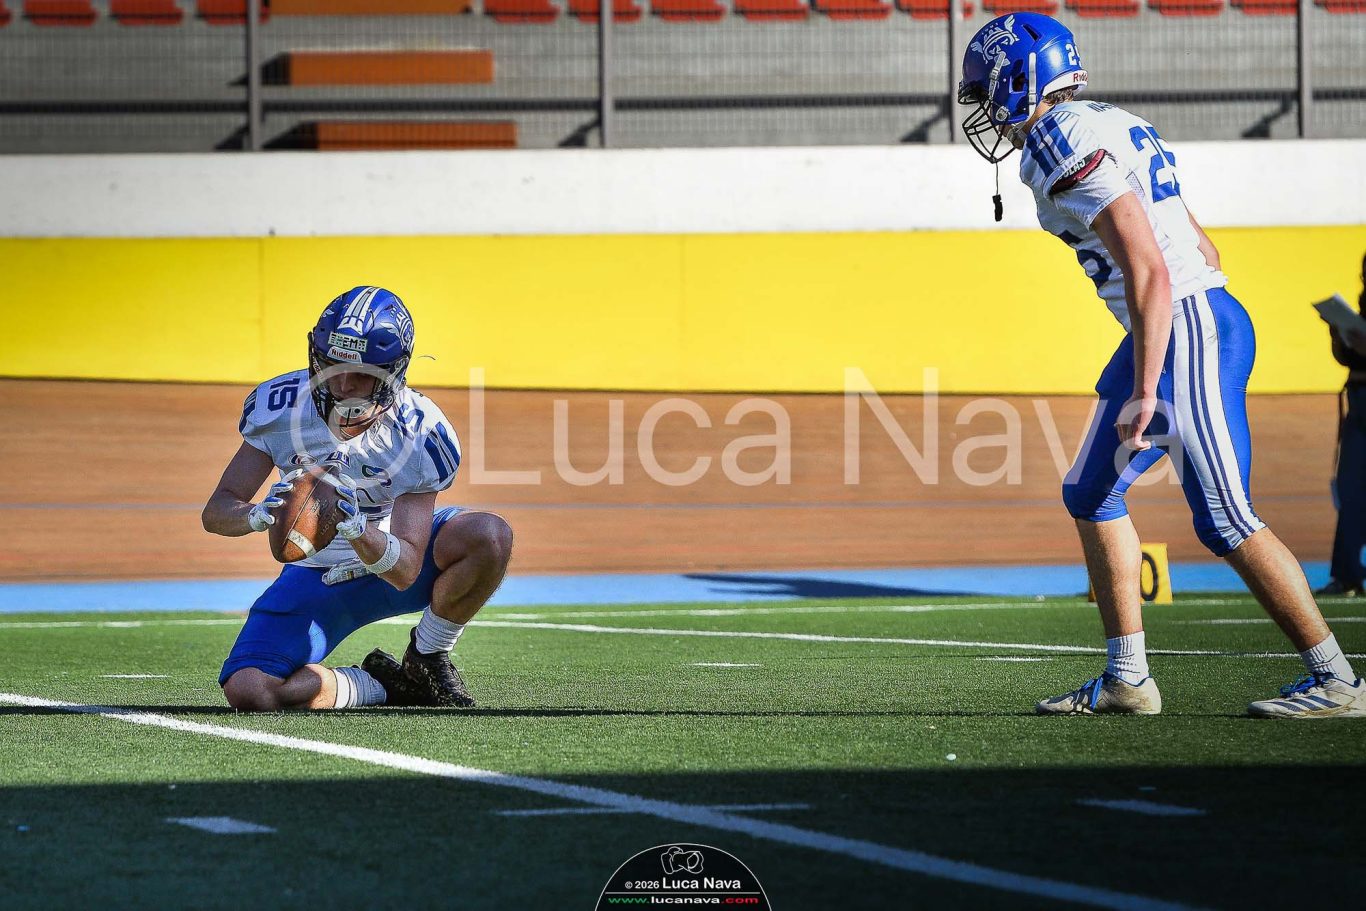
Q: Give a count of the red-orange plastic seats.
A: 15